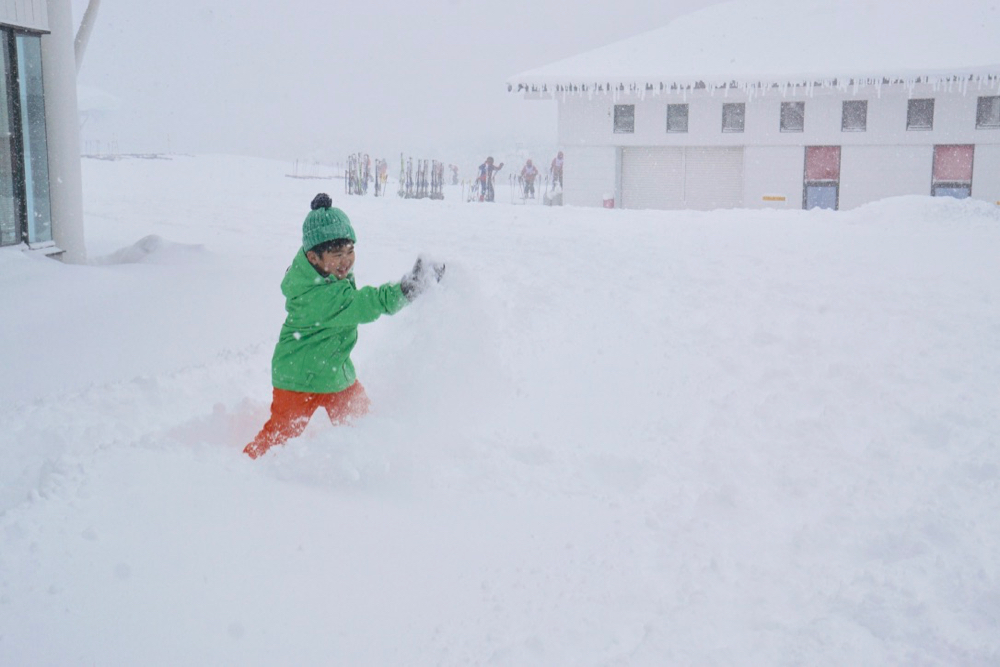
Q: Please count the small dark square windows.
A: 7